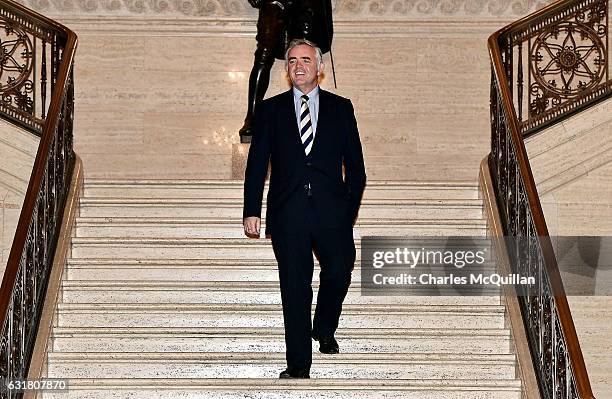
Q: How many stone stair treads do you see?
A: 10